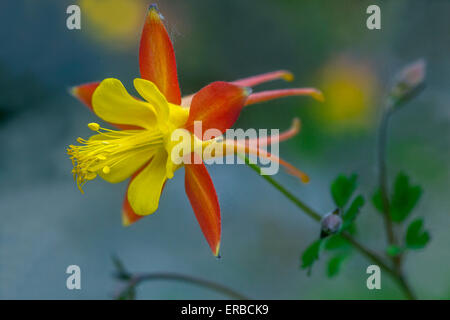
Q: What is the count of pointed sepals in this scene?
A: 5